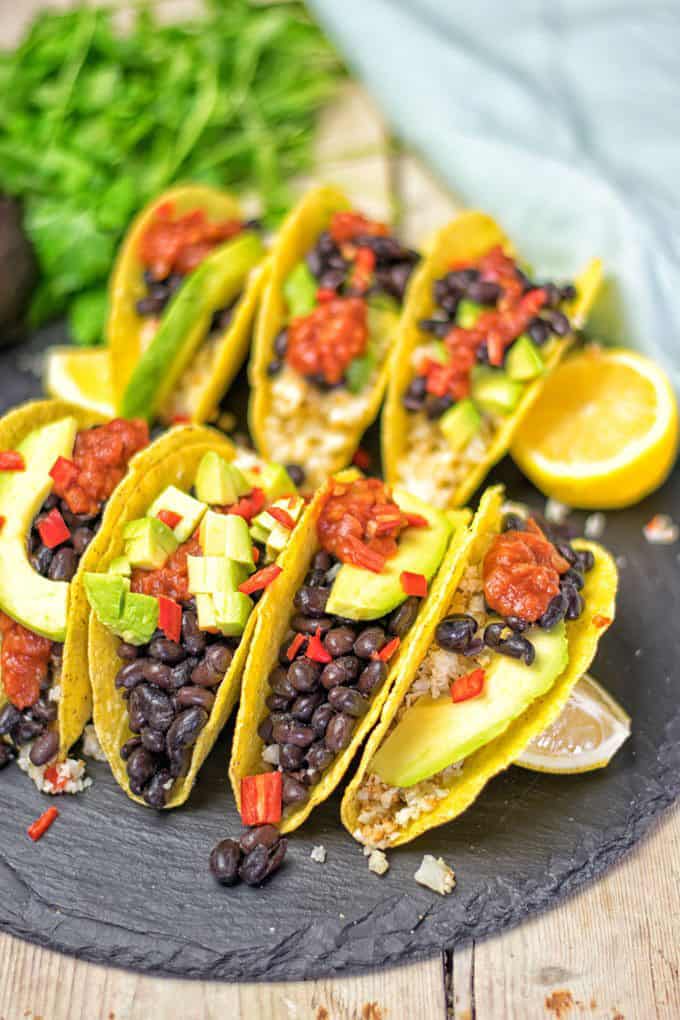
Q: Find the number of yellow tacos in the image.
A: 7